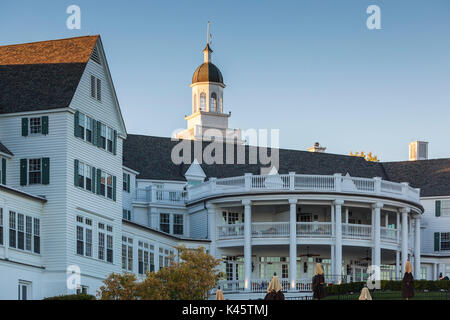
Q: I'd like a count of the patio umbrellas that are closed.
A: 5